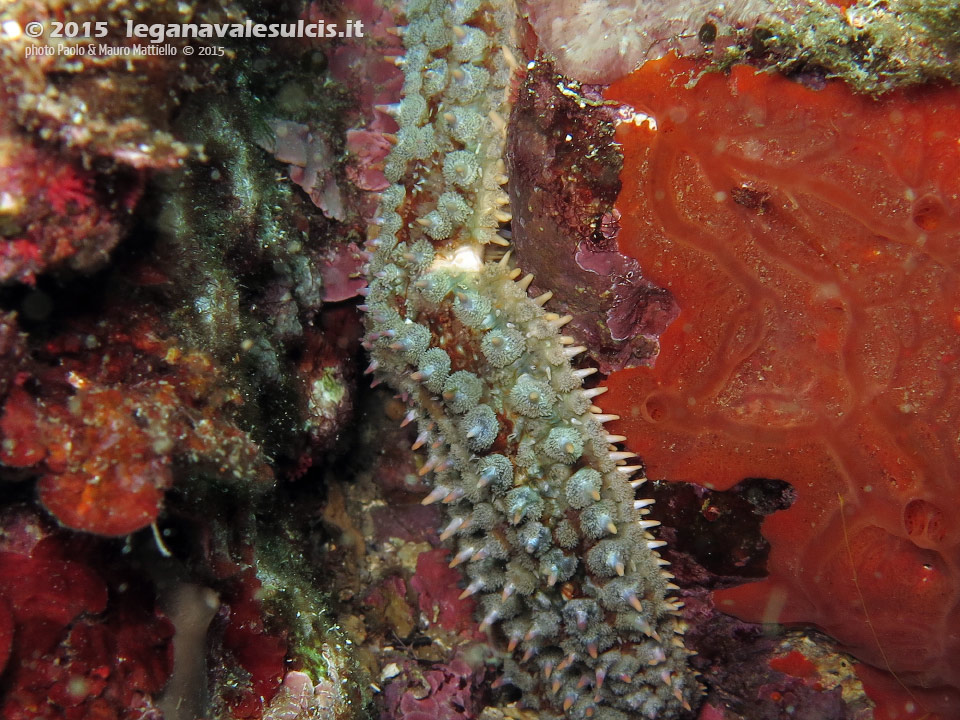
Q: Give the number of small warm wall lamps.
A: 0